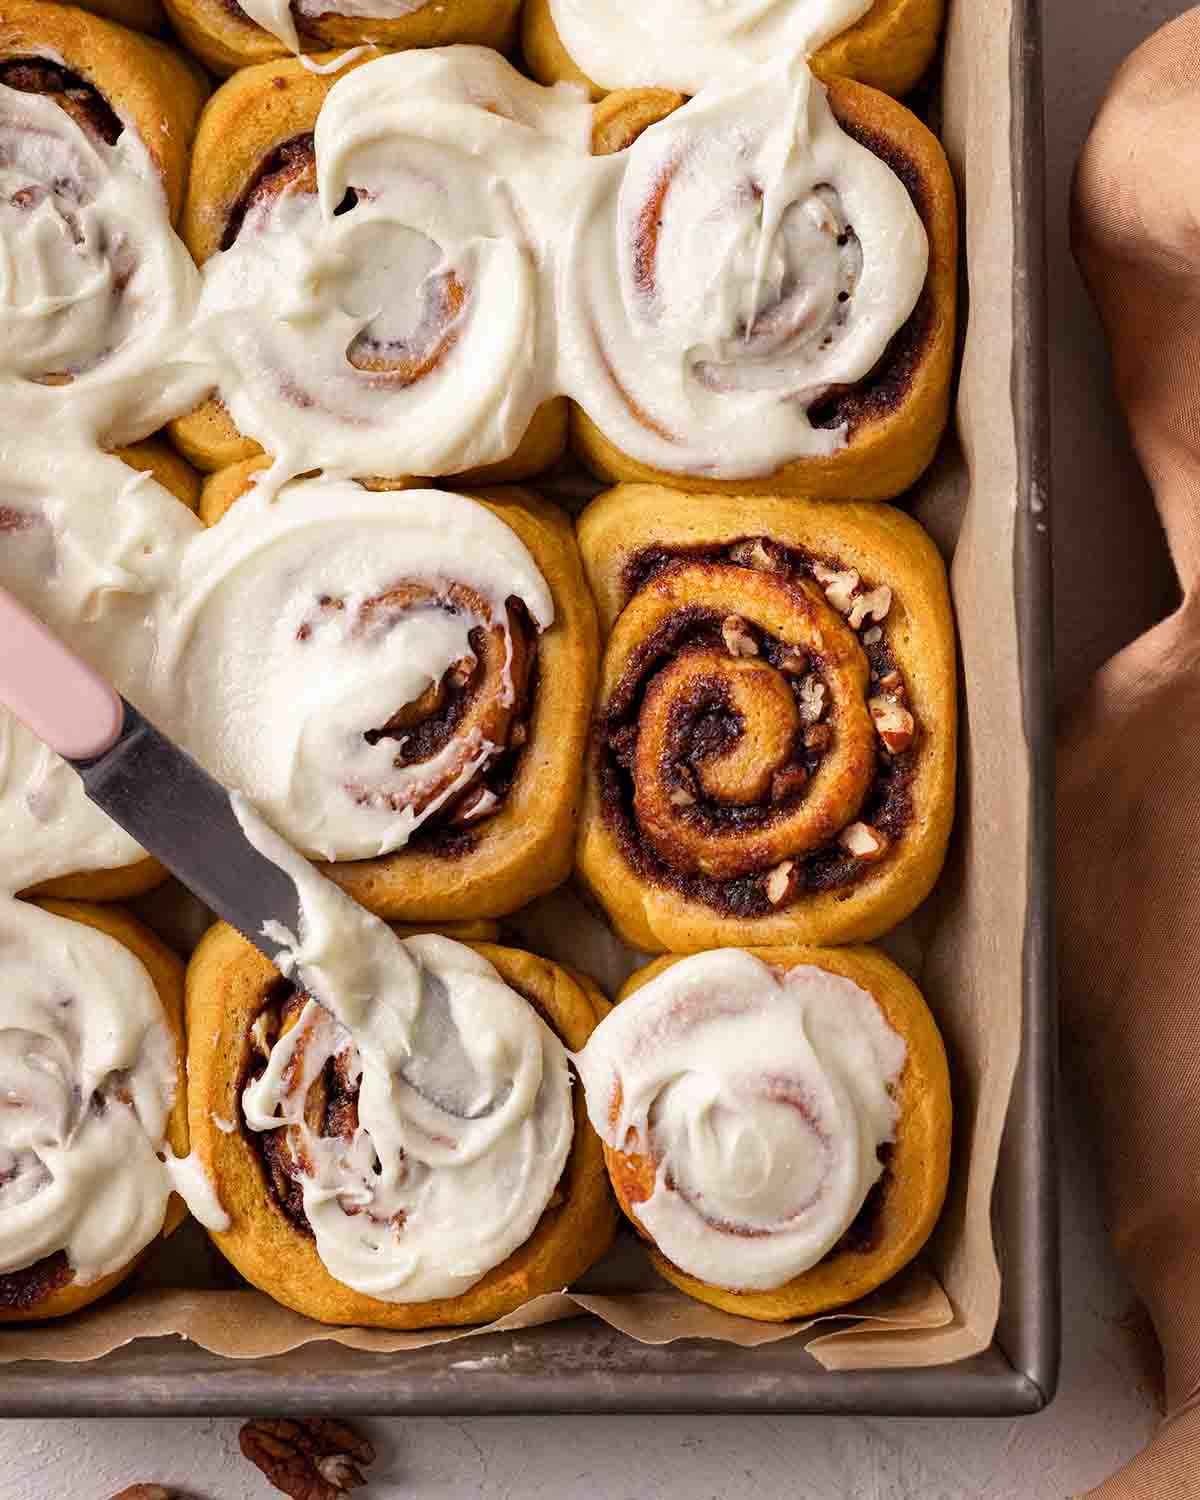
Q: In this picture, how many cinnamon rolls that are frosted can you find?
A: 10